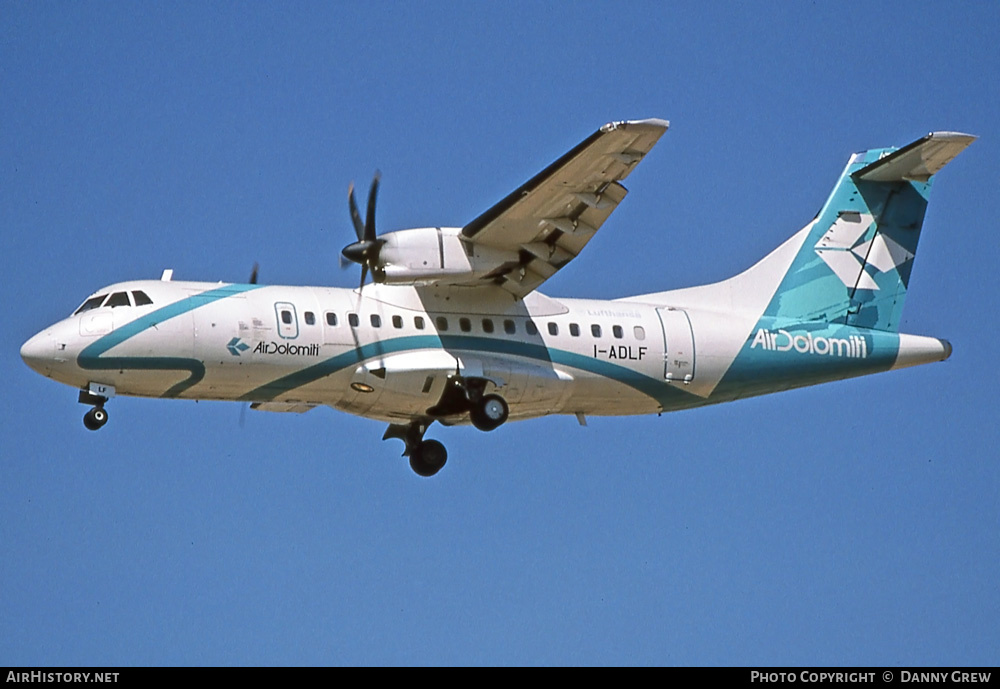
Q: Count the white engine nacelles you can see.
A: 1